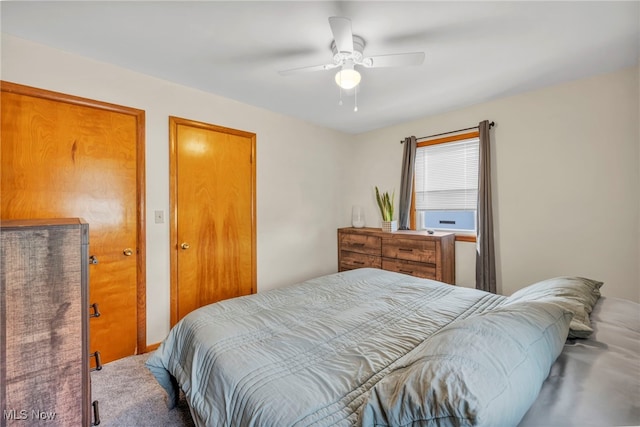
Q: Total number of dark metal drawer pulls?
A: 8